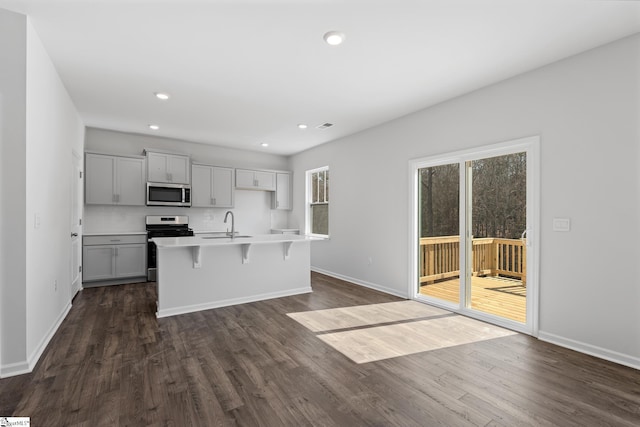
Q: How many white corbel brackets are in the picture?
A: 3